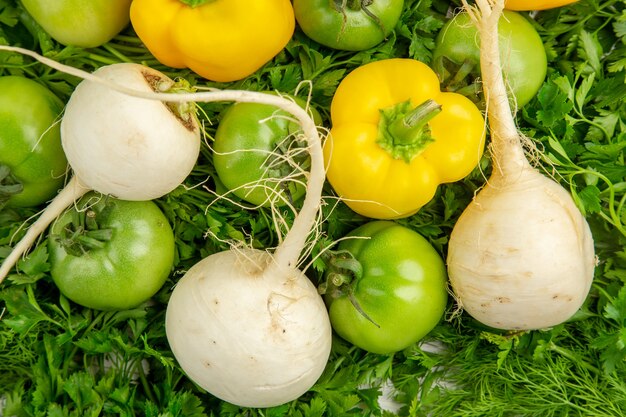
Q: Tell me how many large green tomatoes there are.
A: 7